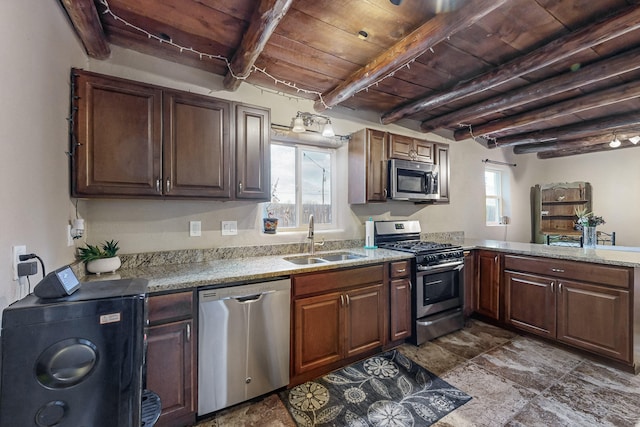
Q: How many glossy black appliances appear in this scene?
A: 1